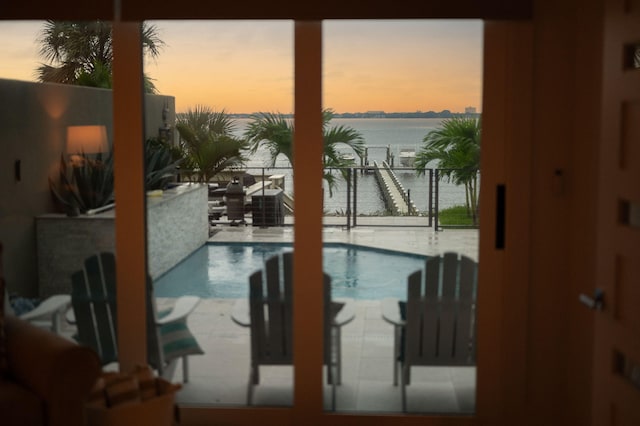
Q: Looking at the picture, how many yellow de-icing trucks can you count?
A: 0